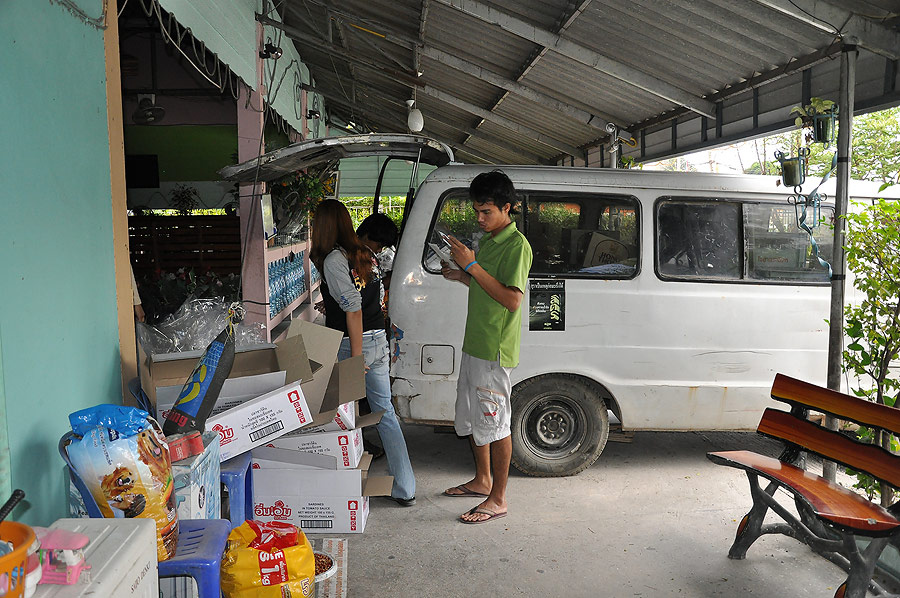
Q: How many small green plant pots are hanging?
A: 2